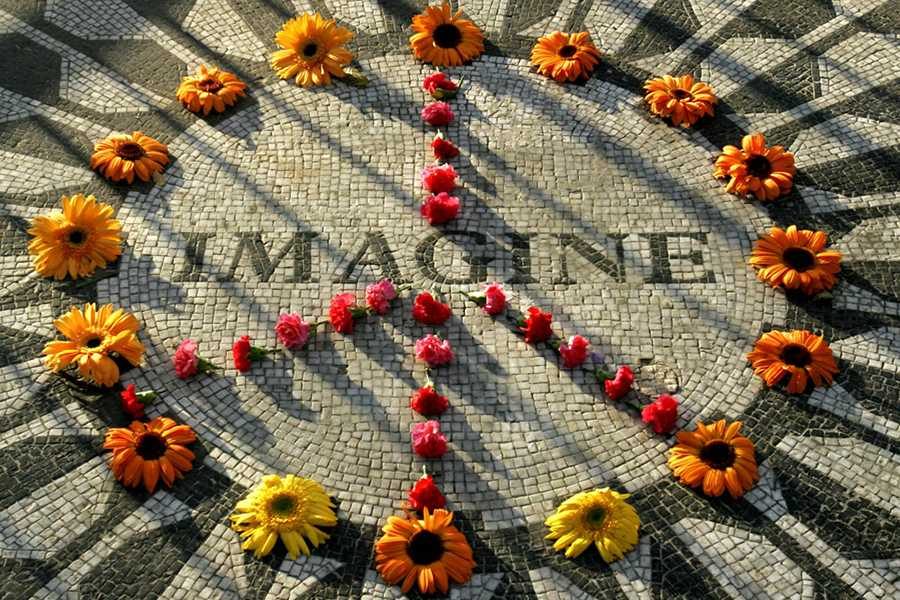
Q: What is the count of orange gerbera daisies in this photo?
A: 14